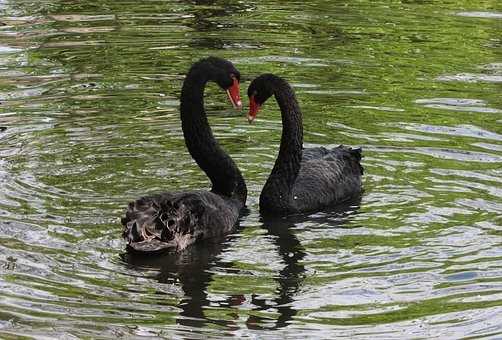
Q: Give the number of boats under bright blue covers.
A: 0